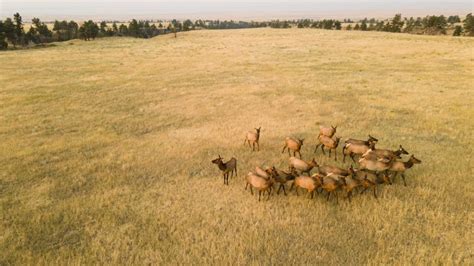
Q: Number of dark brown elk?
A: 1